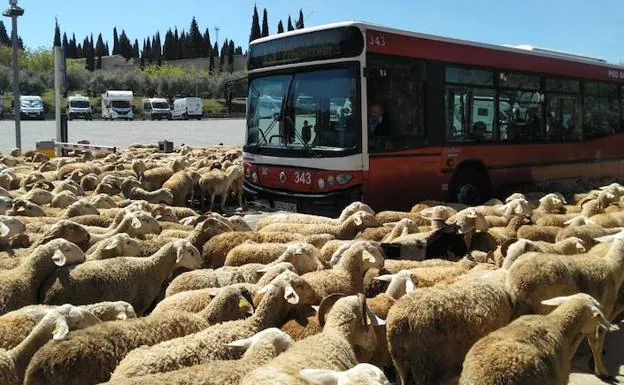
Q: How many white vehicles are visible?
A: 5